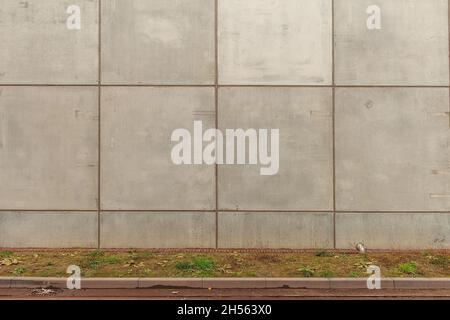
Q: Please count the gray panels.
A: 12